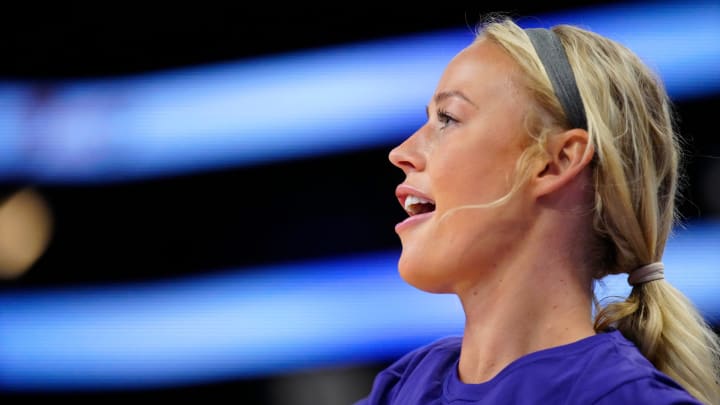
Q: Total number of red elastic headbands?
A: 0